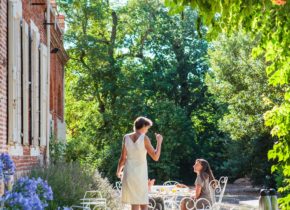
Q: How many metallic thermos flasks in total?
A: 2